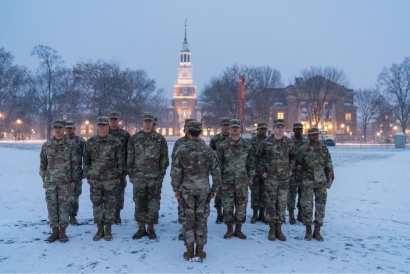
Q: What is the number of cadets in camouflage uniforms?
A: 14